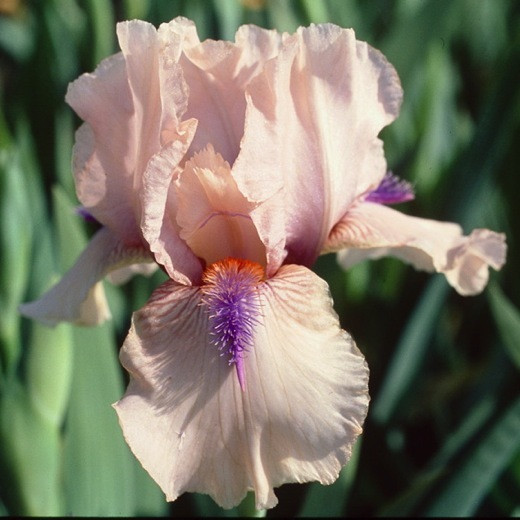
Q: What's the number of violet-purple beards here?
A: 3